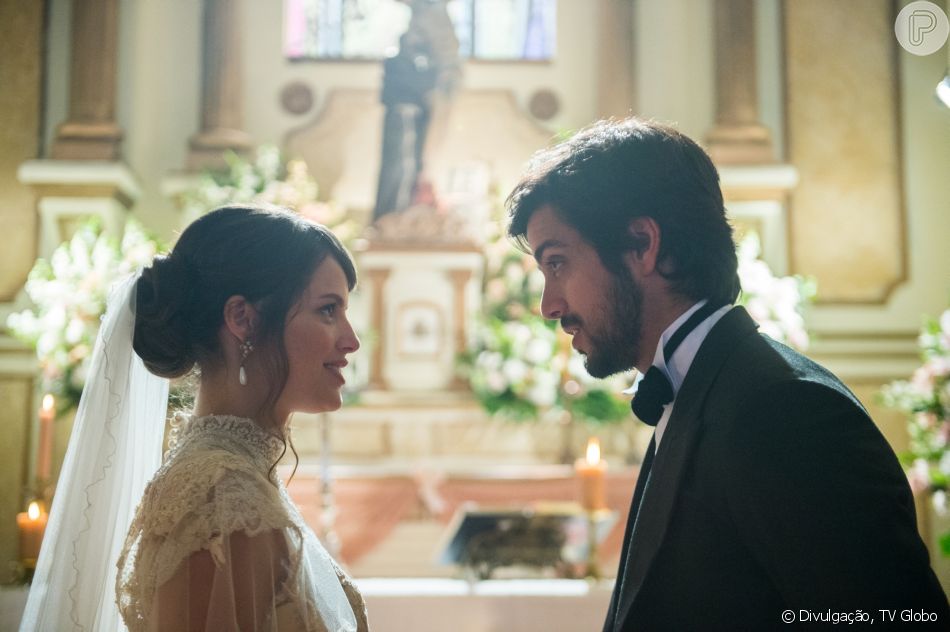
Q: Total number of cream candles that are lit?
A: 3